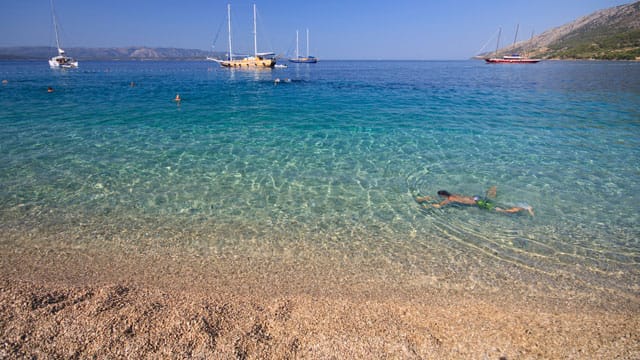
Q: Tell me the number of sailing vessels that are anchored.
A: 4